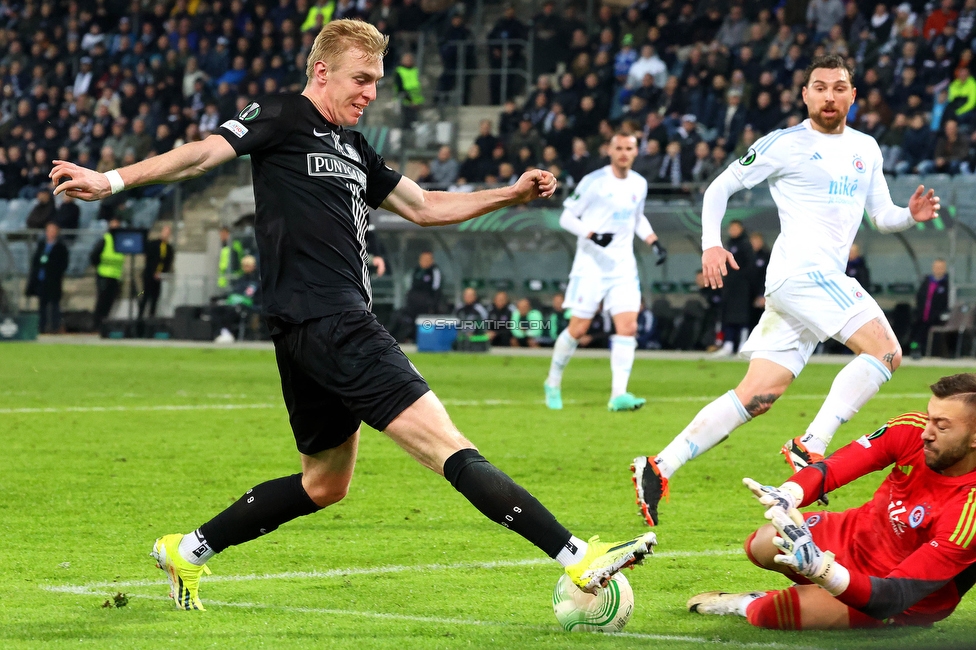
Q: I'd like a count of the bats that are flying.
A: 0